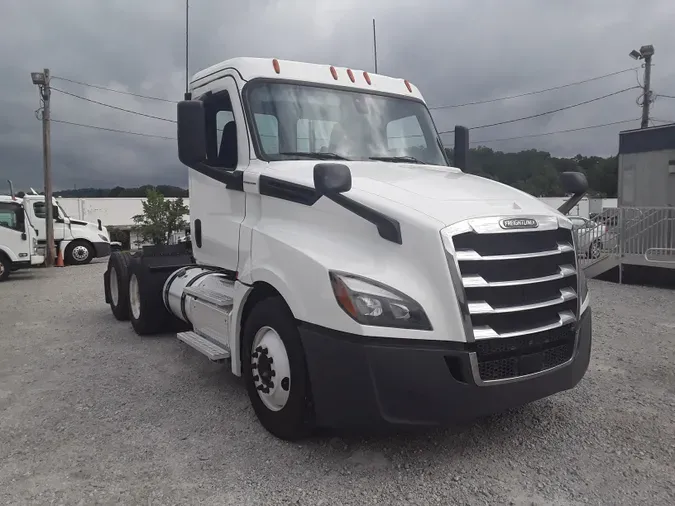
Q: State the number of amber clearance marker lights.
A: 5